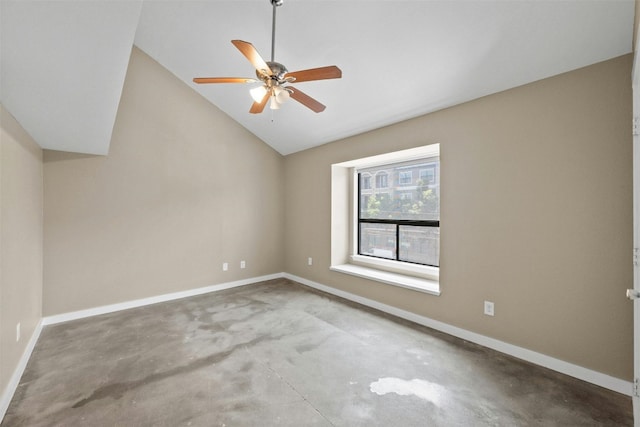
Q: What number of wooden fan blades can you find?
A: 5